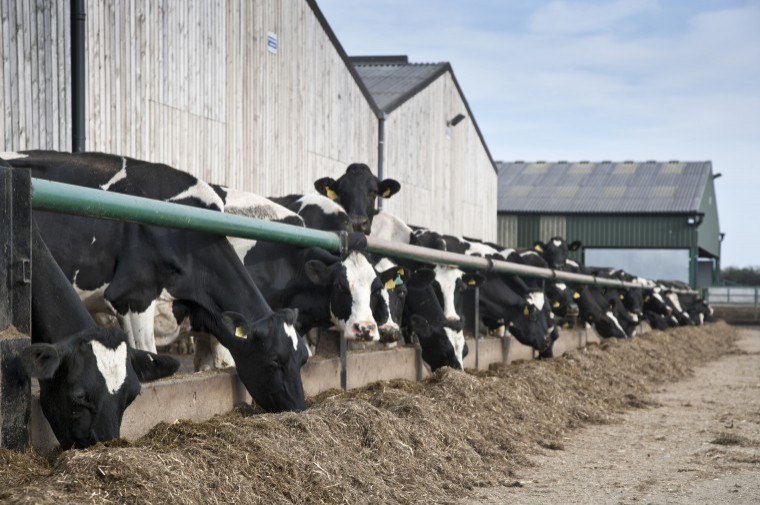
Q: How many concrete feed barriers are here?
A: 1